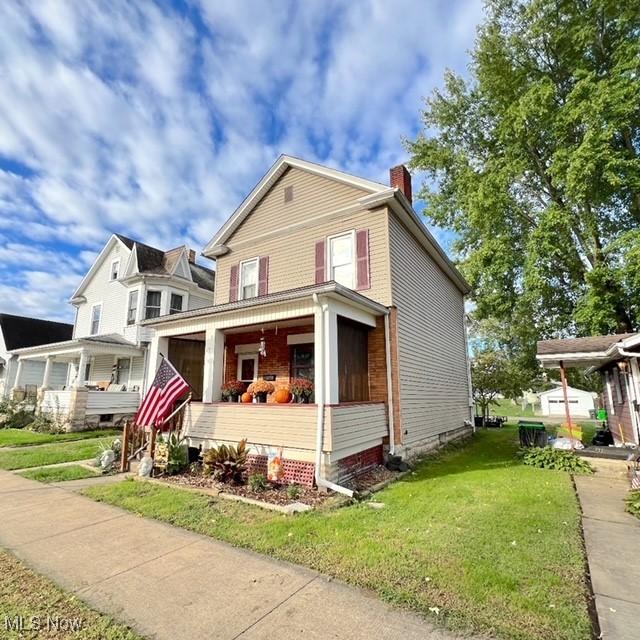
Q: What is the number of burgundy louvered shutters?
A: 4